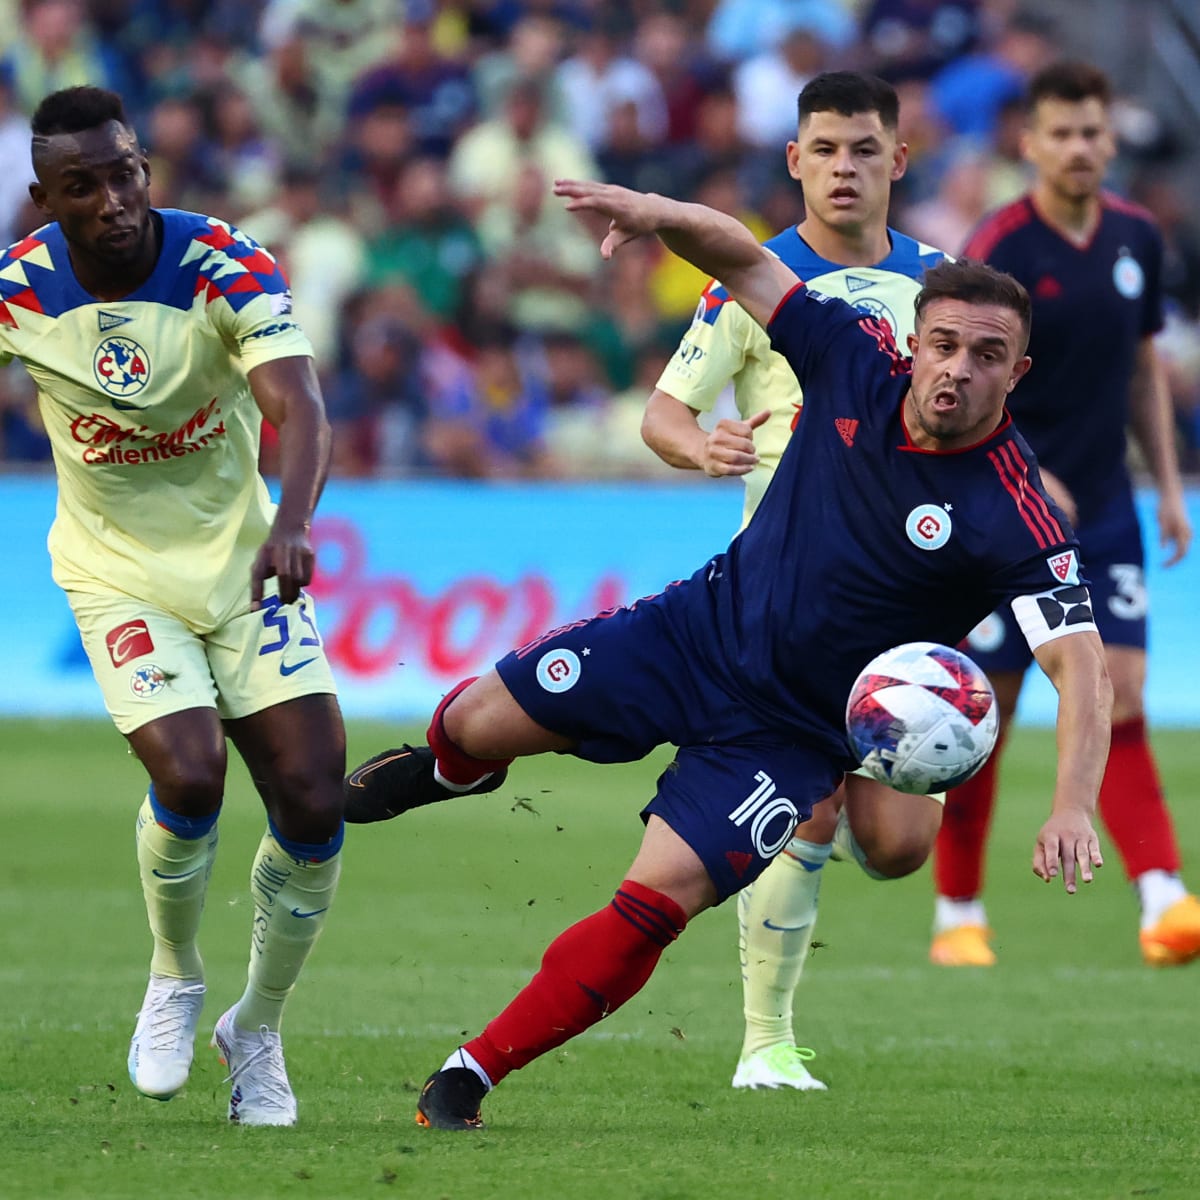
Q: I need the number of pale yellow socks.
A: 4